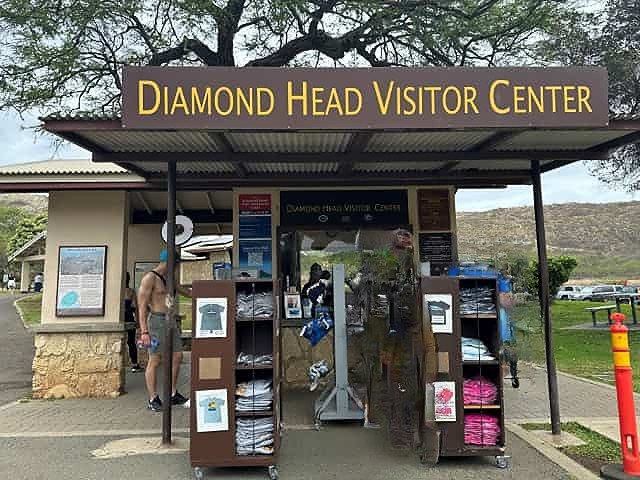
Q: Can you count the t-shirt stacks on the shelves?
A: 8